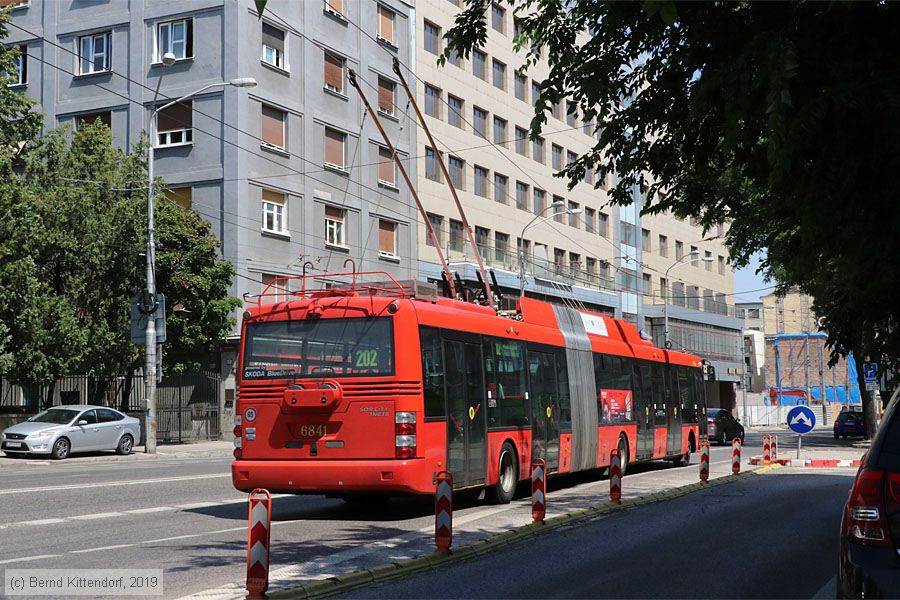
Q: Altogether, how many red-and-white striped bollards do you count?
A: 8